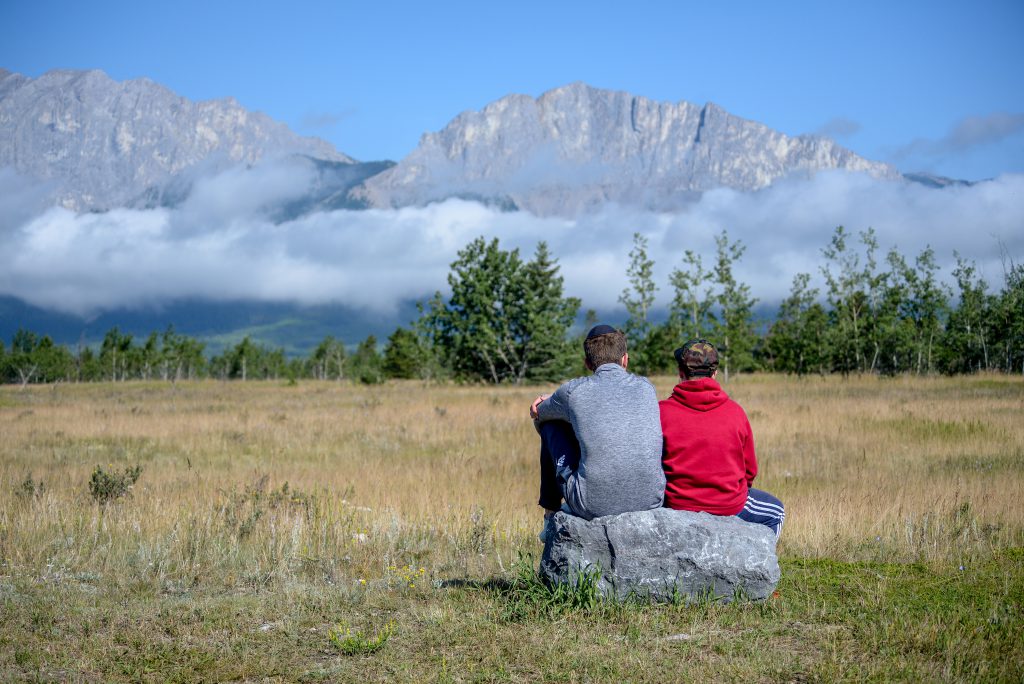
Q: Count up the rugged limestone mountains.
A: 2